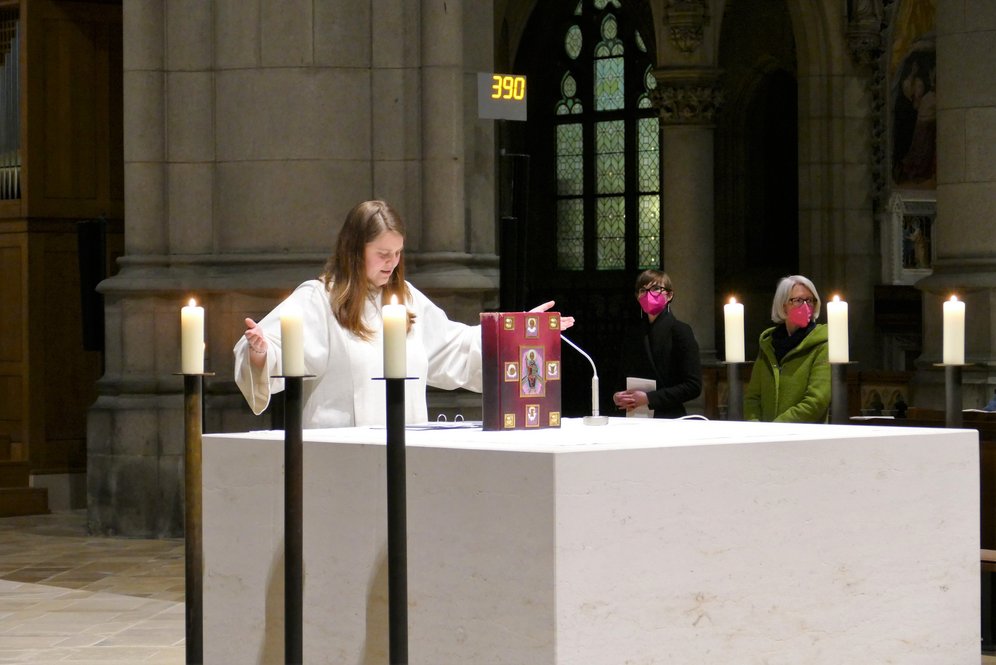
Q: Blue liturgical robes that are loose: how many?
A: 0